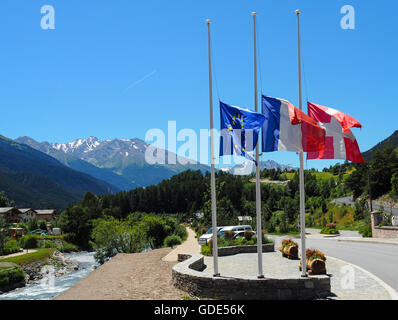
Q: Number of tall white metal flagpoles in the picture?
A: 3